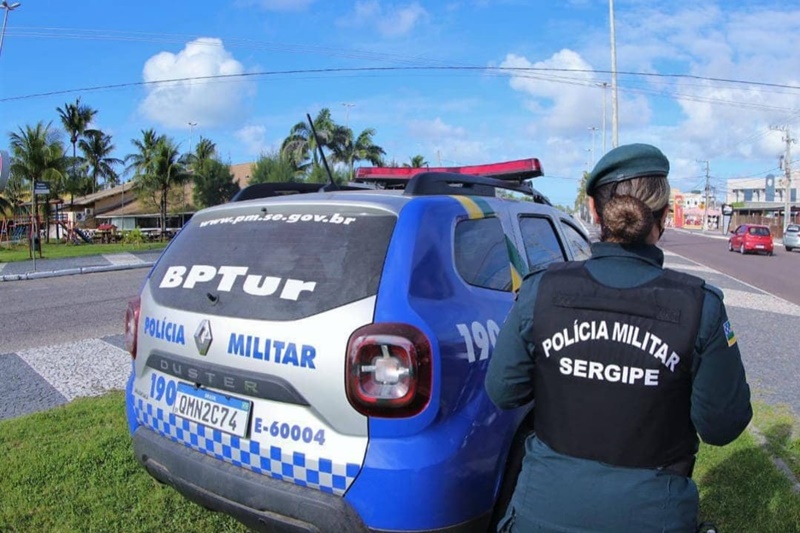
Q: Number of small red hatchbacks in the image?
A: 1